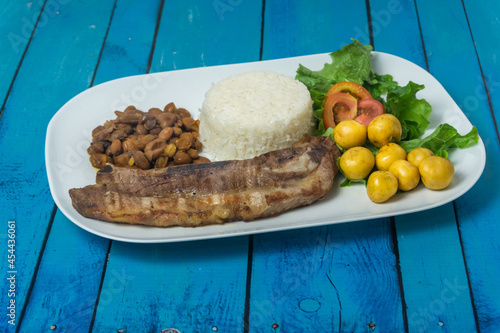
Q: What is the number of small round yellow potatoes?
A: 8